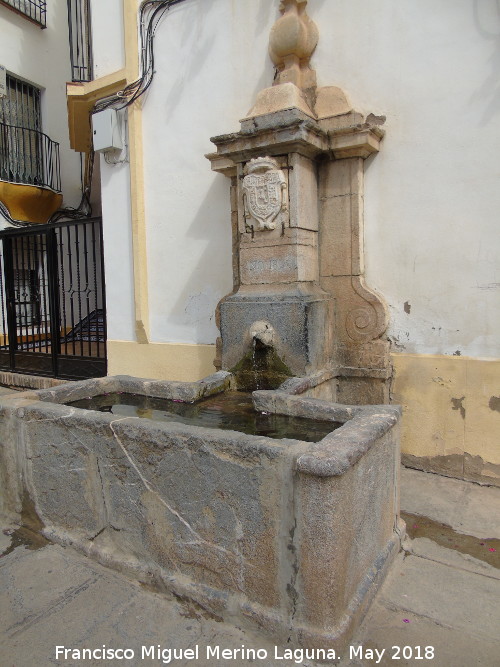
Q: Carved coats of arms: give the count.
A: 1